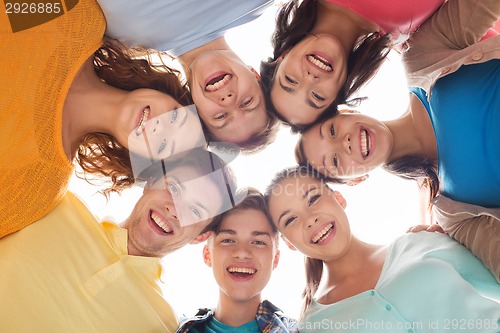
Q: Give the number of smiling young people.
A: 7